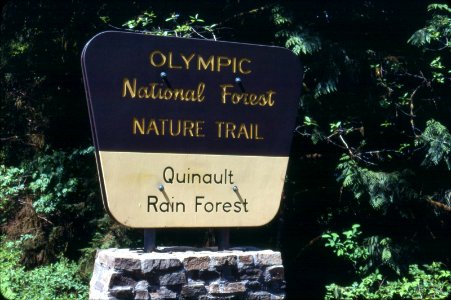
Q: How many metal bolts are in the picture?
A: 4